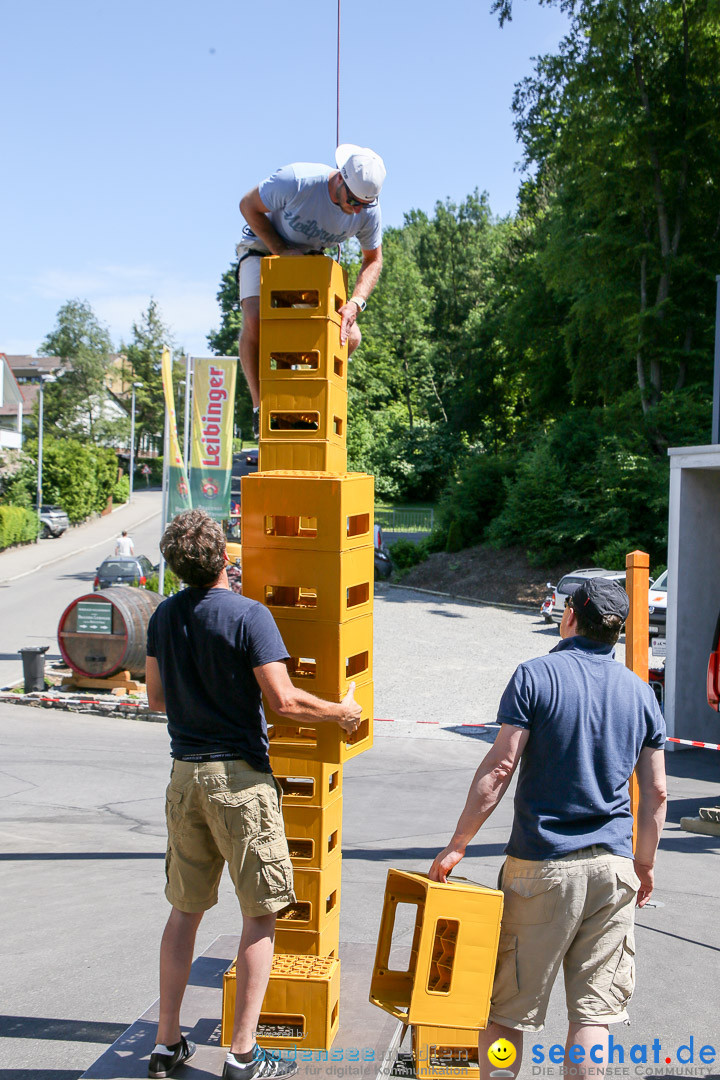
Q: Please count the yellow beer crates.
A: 15